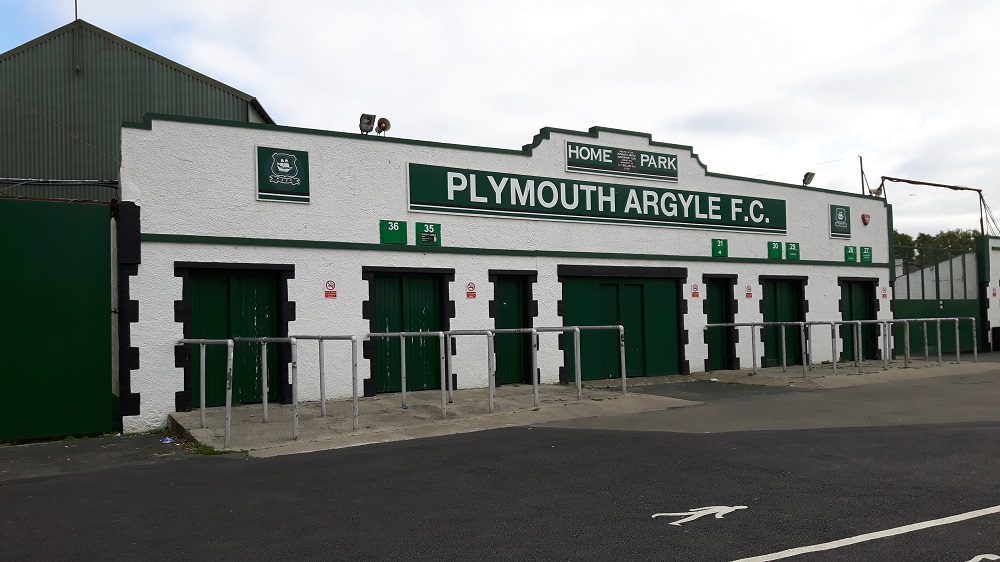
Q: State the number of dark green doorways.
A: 7